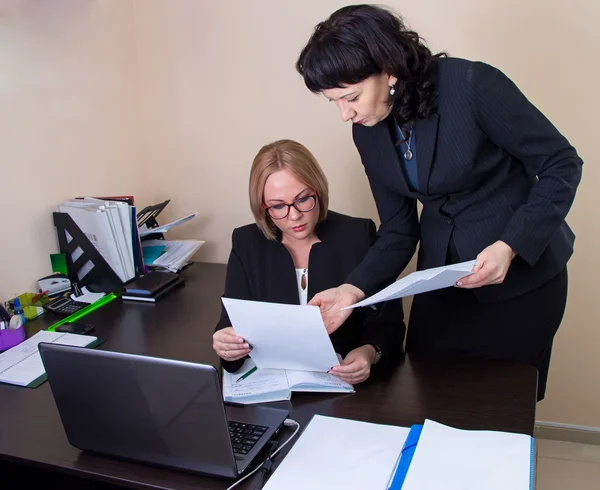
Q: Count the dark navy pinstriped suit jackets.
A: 1